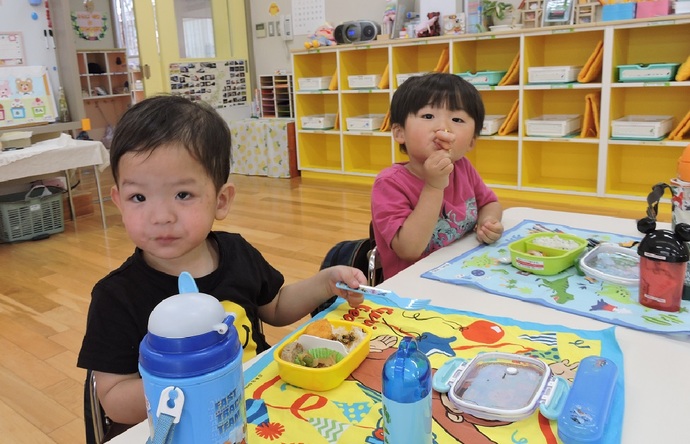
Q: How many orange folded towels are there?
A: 11